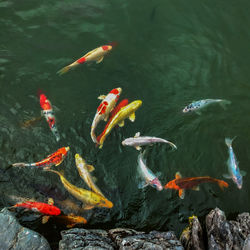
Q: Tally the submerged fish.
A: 15